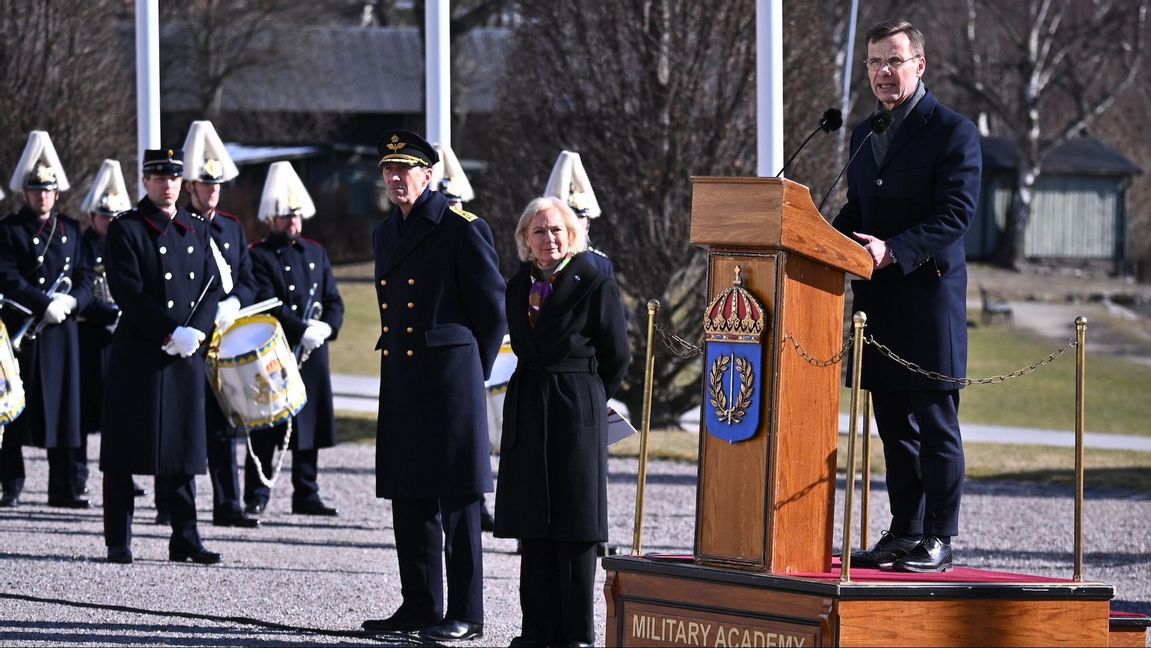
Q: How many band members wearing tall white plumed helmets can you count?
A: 6